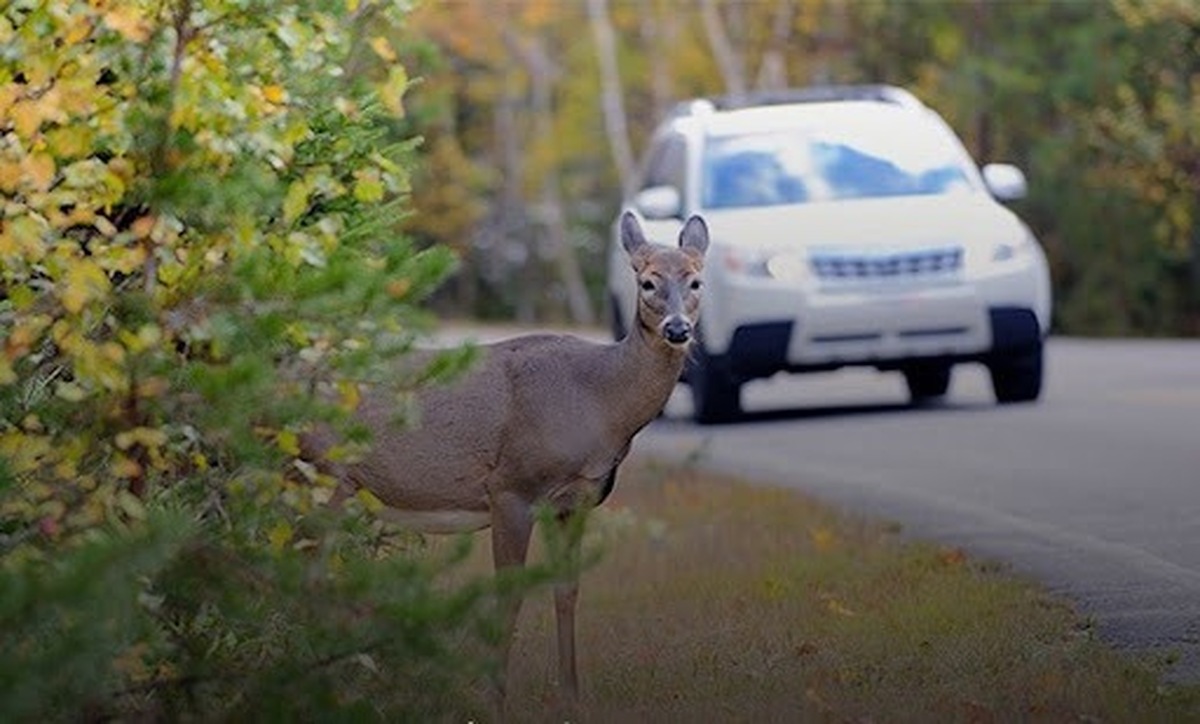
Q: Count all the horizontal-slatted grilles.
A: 1